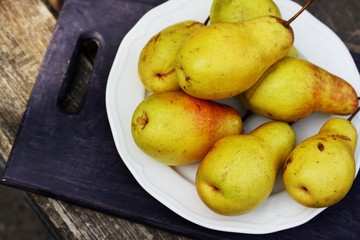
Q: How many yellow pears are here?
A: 7